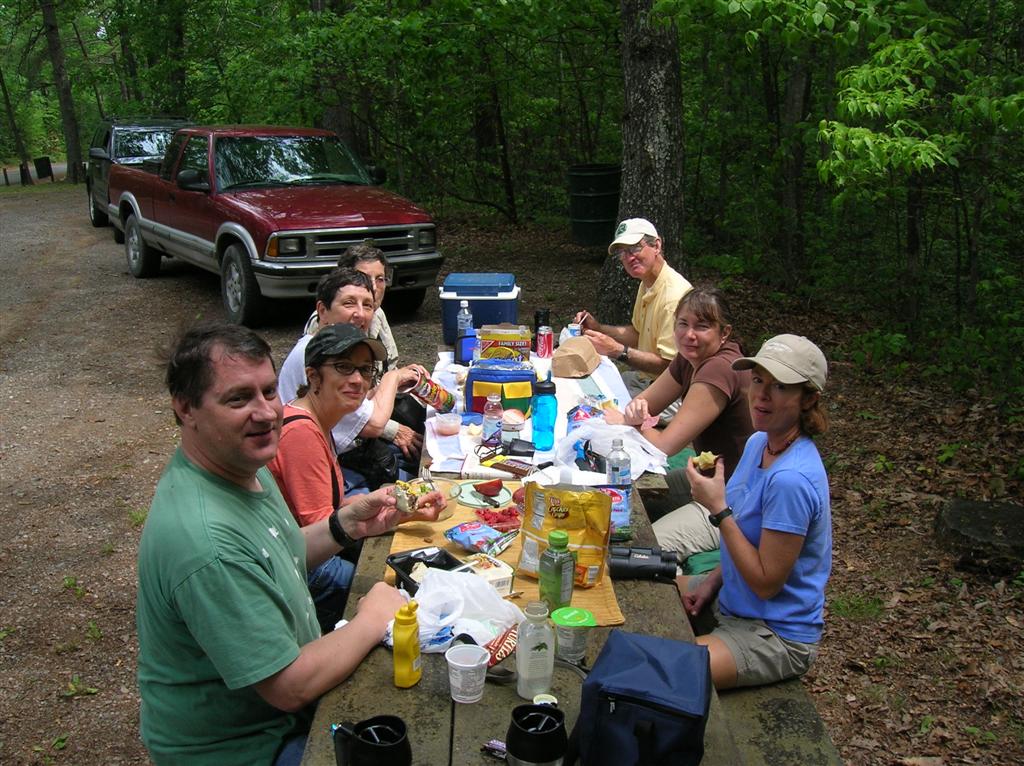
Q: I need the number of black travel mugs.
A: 2